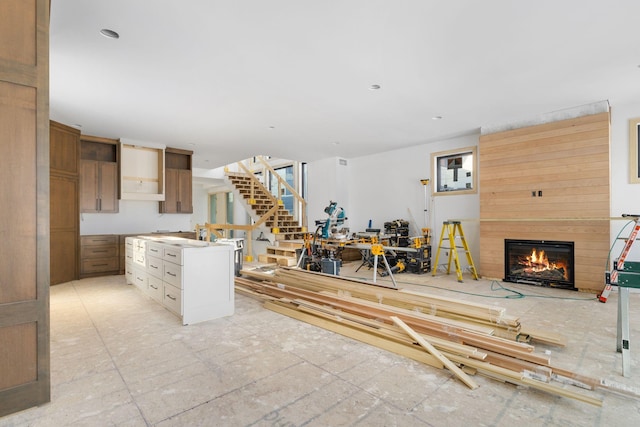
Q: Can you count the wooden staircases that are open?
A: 1